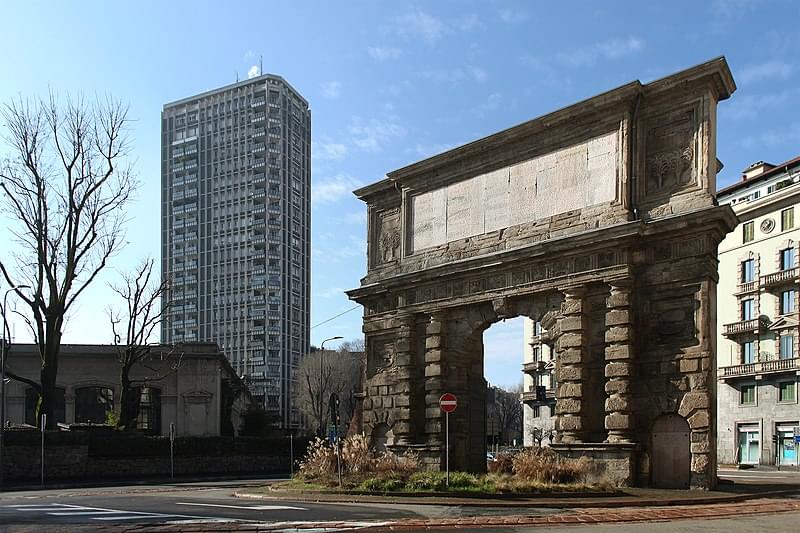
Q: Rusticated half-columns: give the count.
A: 4